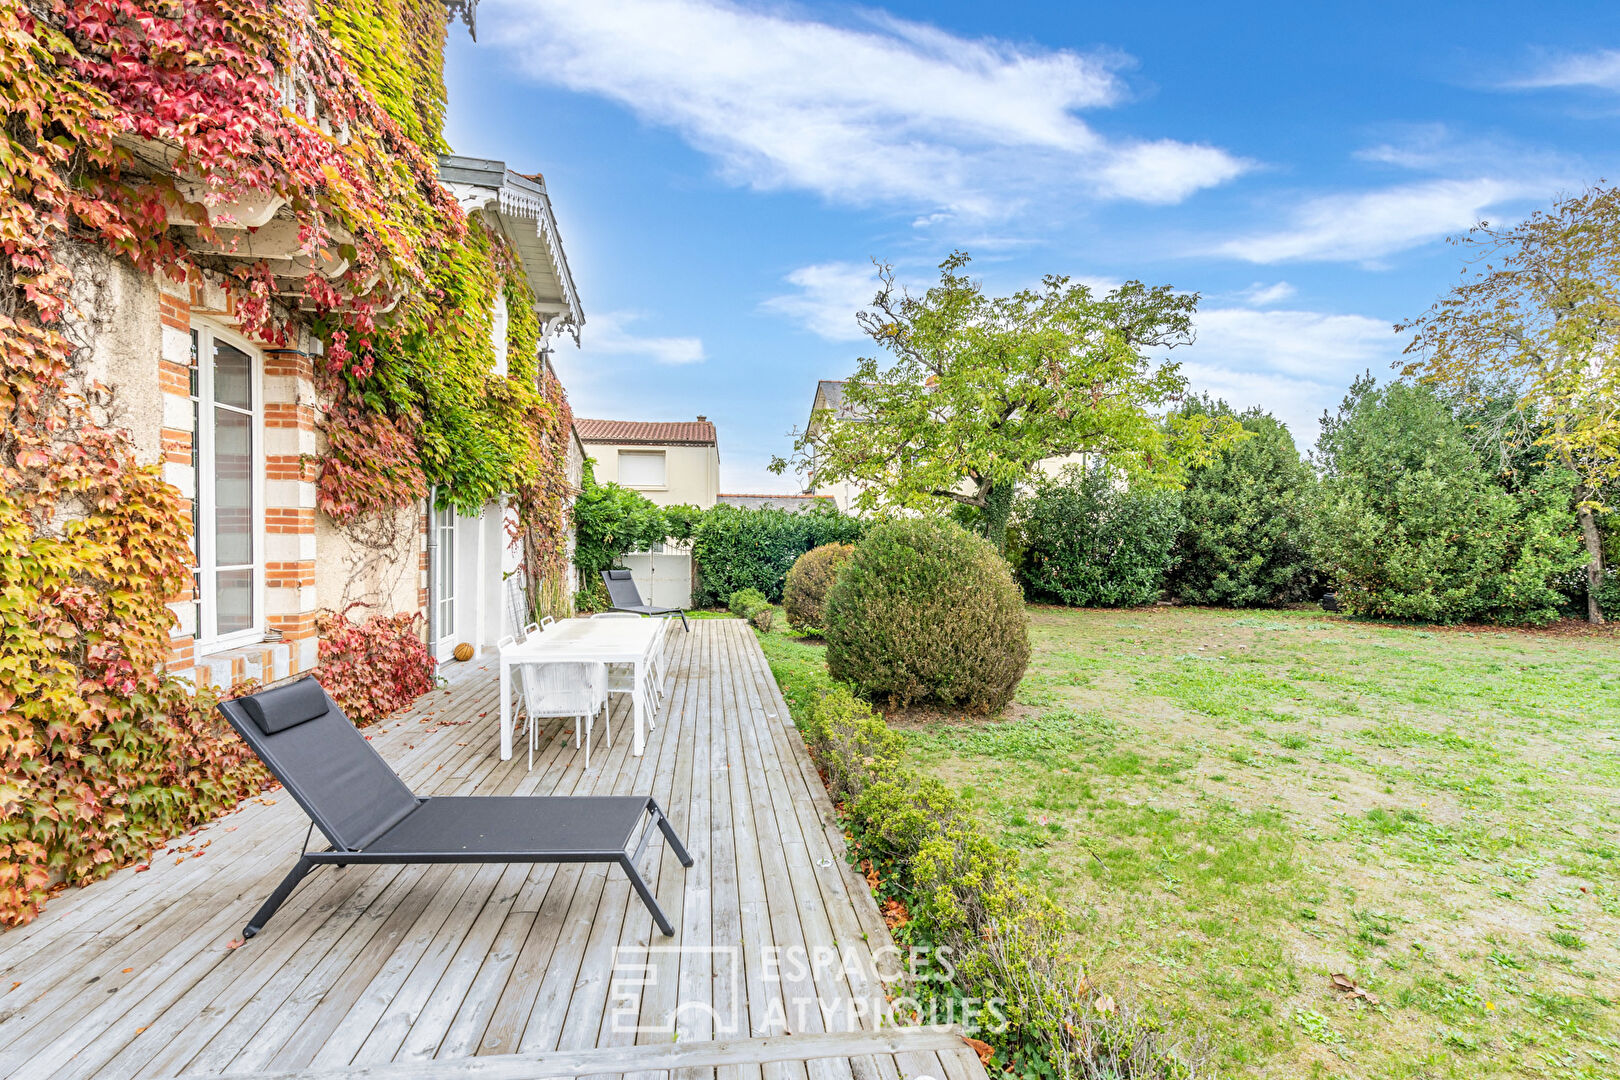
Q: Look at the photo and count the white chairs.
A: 8